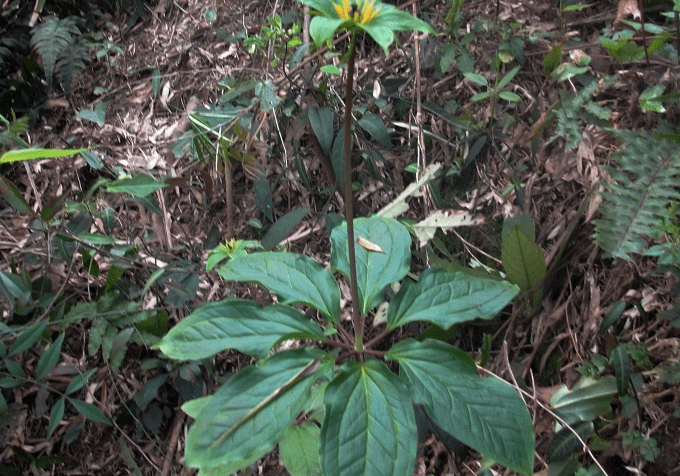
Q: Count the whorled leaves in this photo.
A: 7